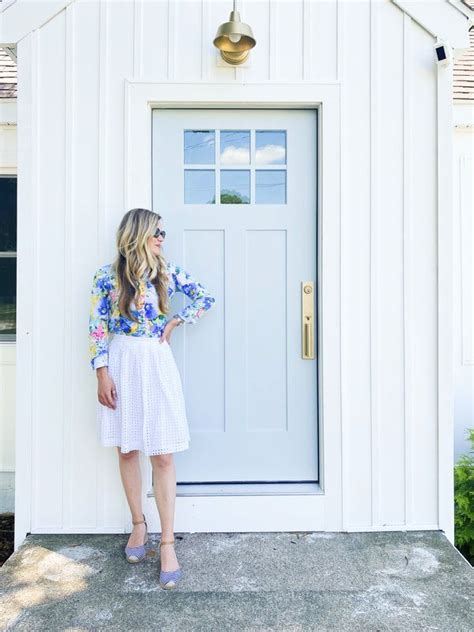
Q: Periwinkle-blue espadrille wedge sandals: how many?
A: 2